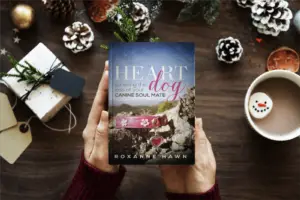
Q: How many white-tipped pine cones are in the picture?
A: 5